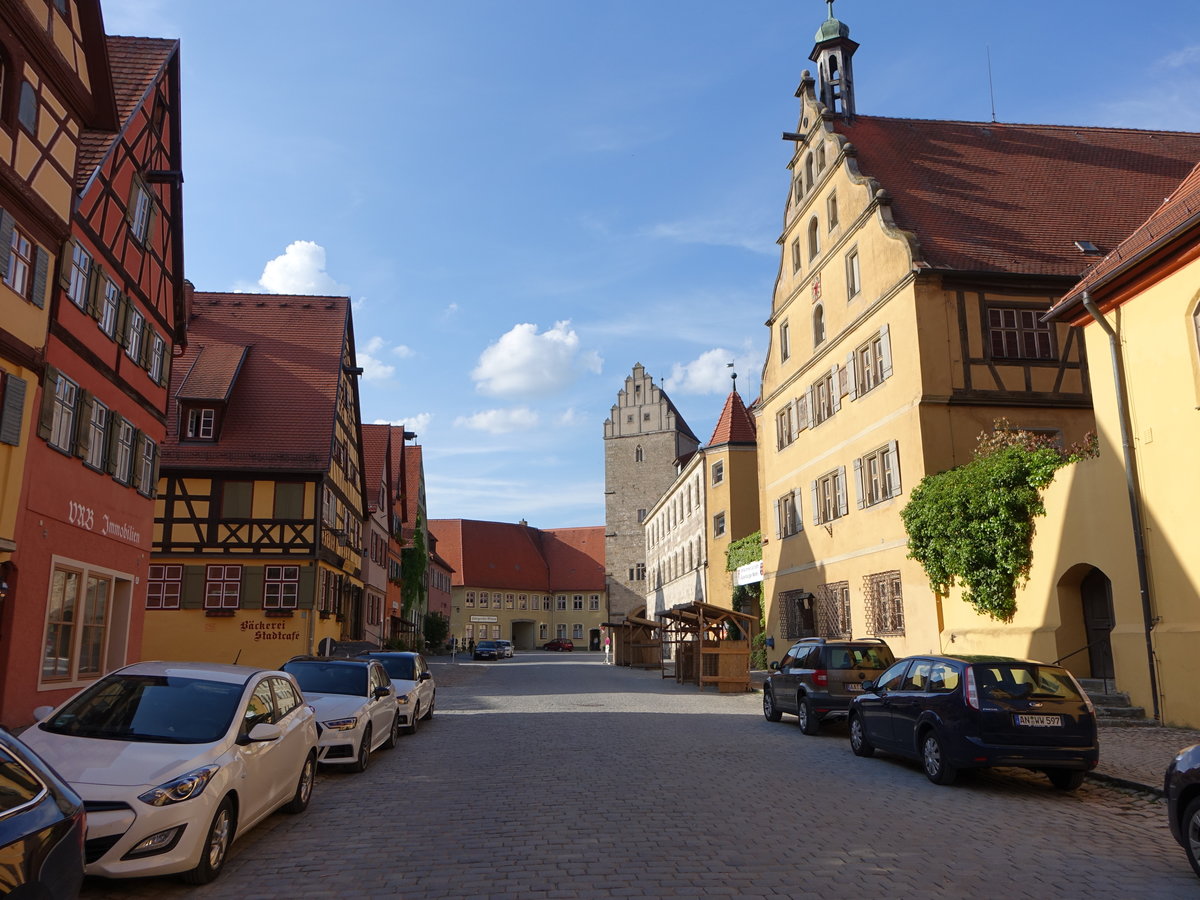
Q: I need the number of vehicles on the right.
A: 3